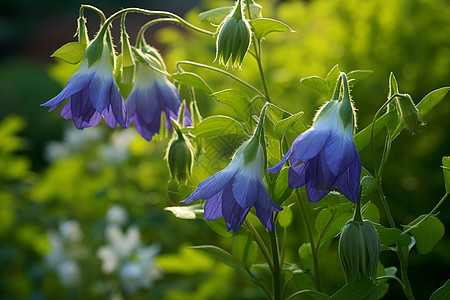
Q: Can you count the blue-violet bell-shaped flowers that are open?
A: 4